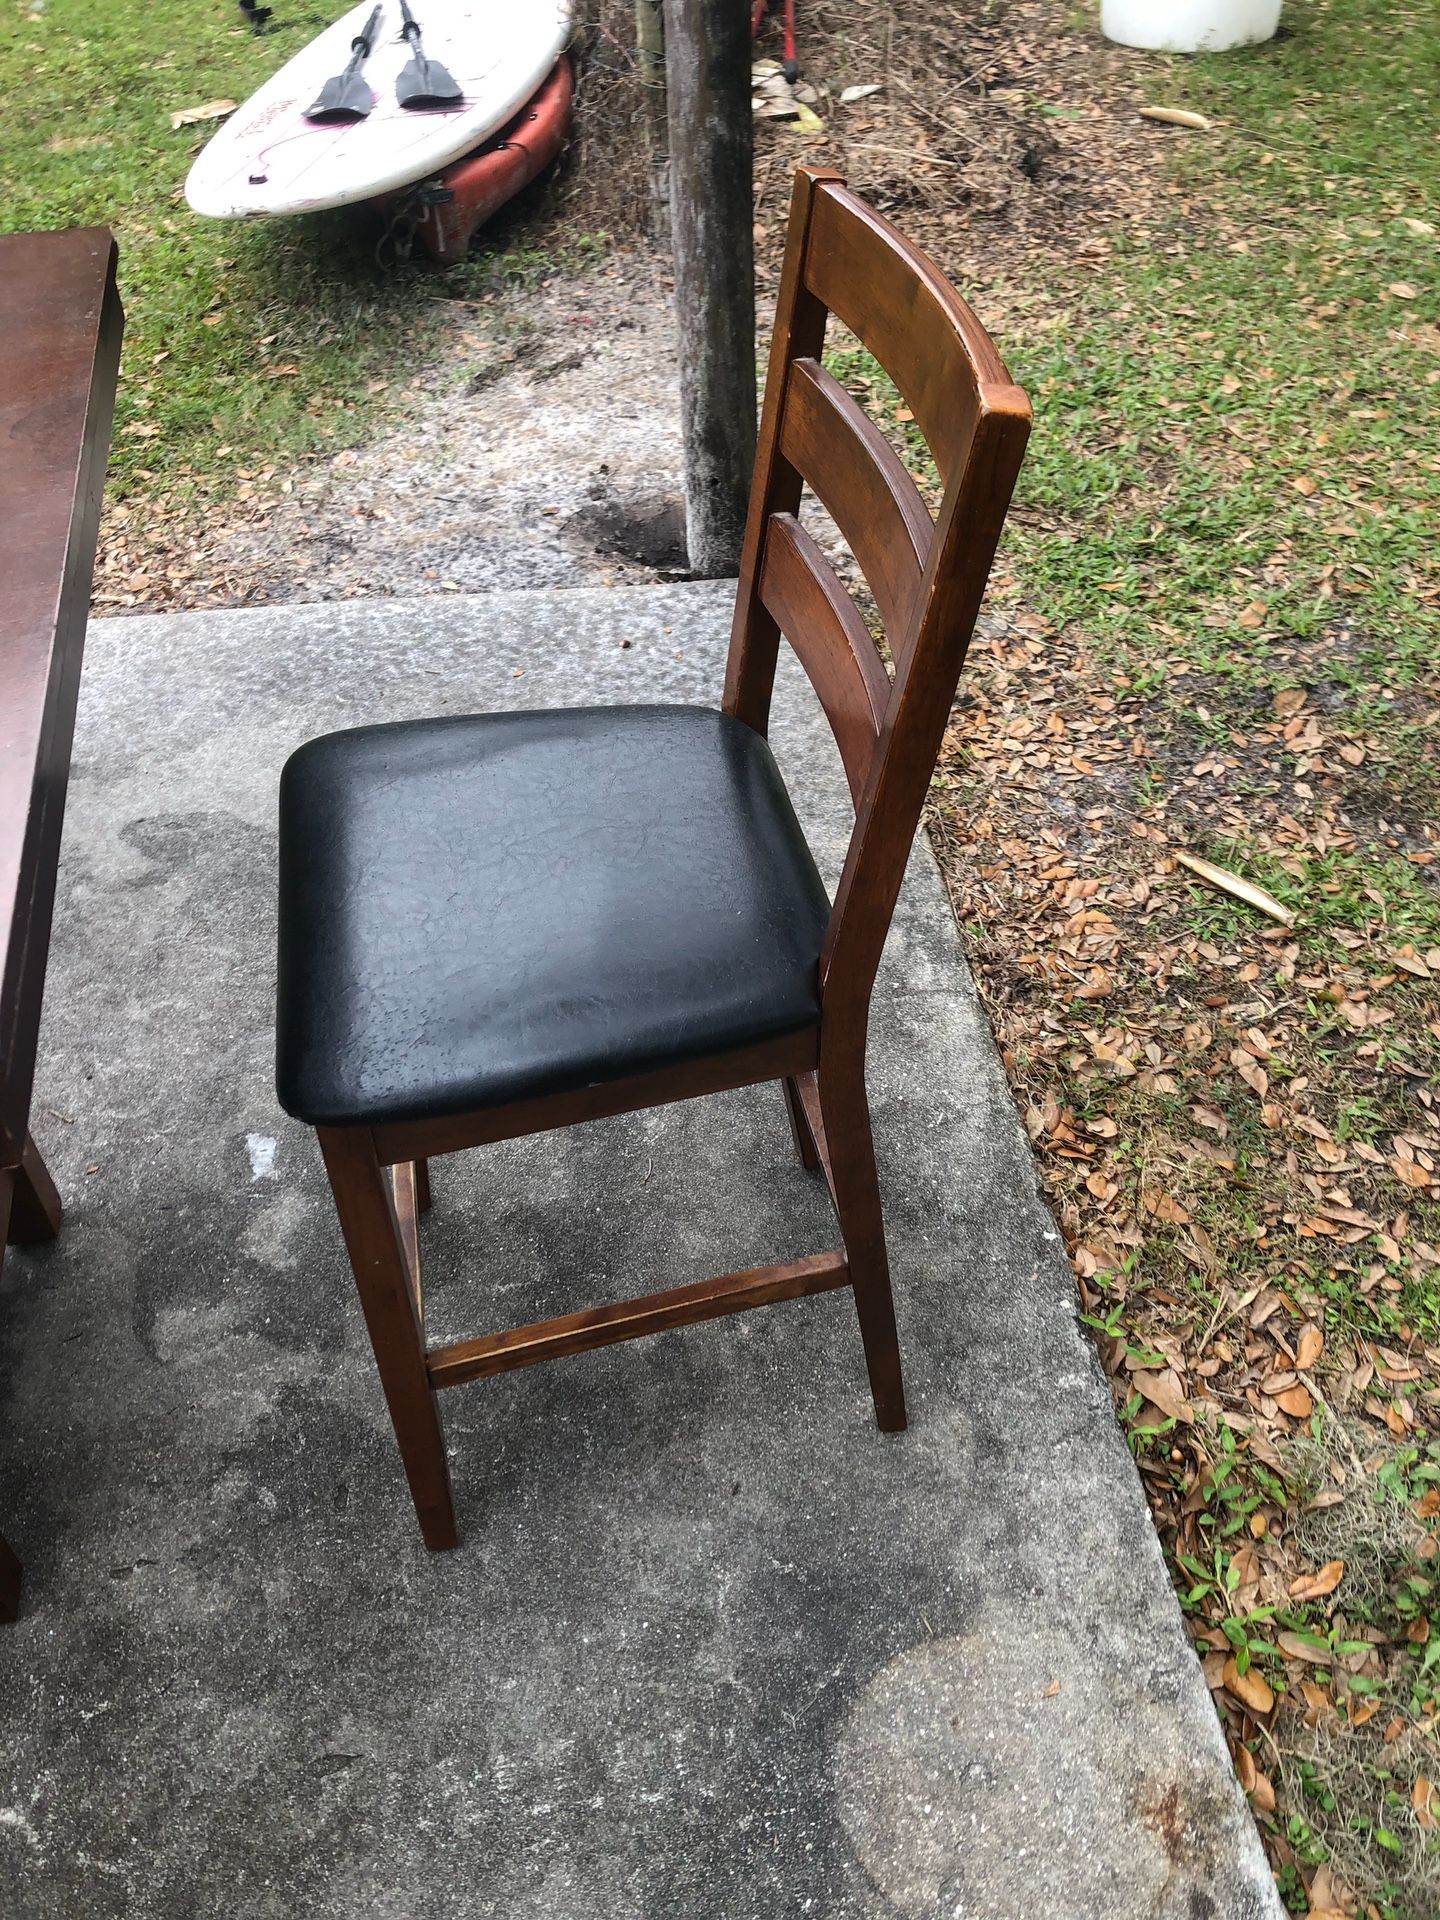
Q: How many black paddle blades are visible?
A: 2